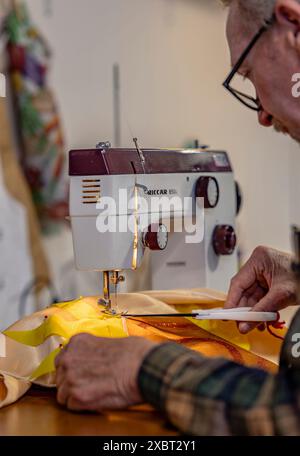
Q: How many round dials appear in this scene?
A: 3